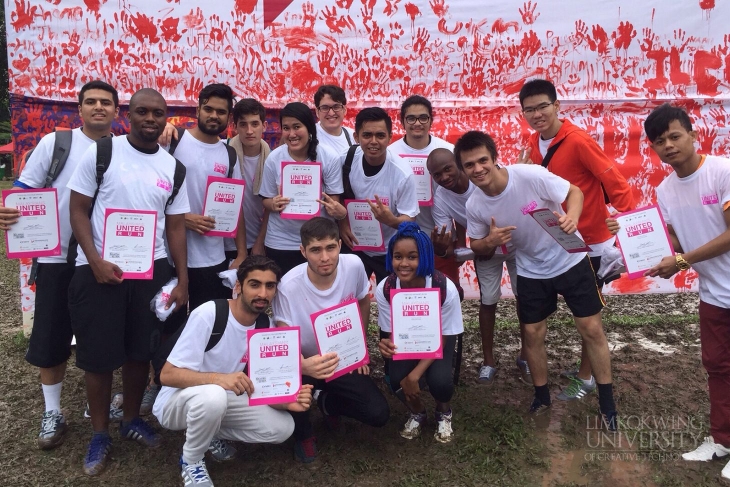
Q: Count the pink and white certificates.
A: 11